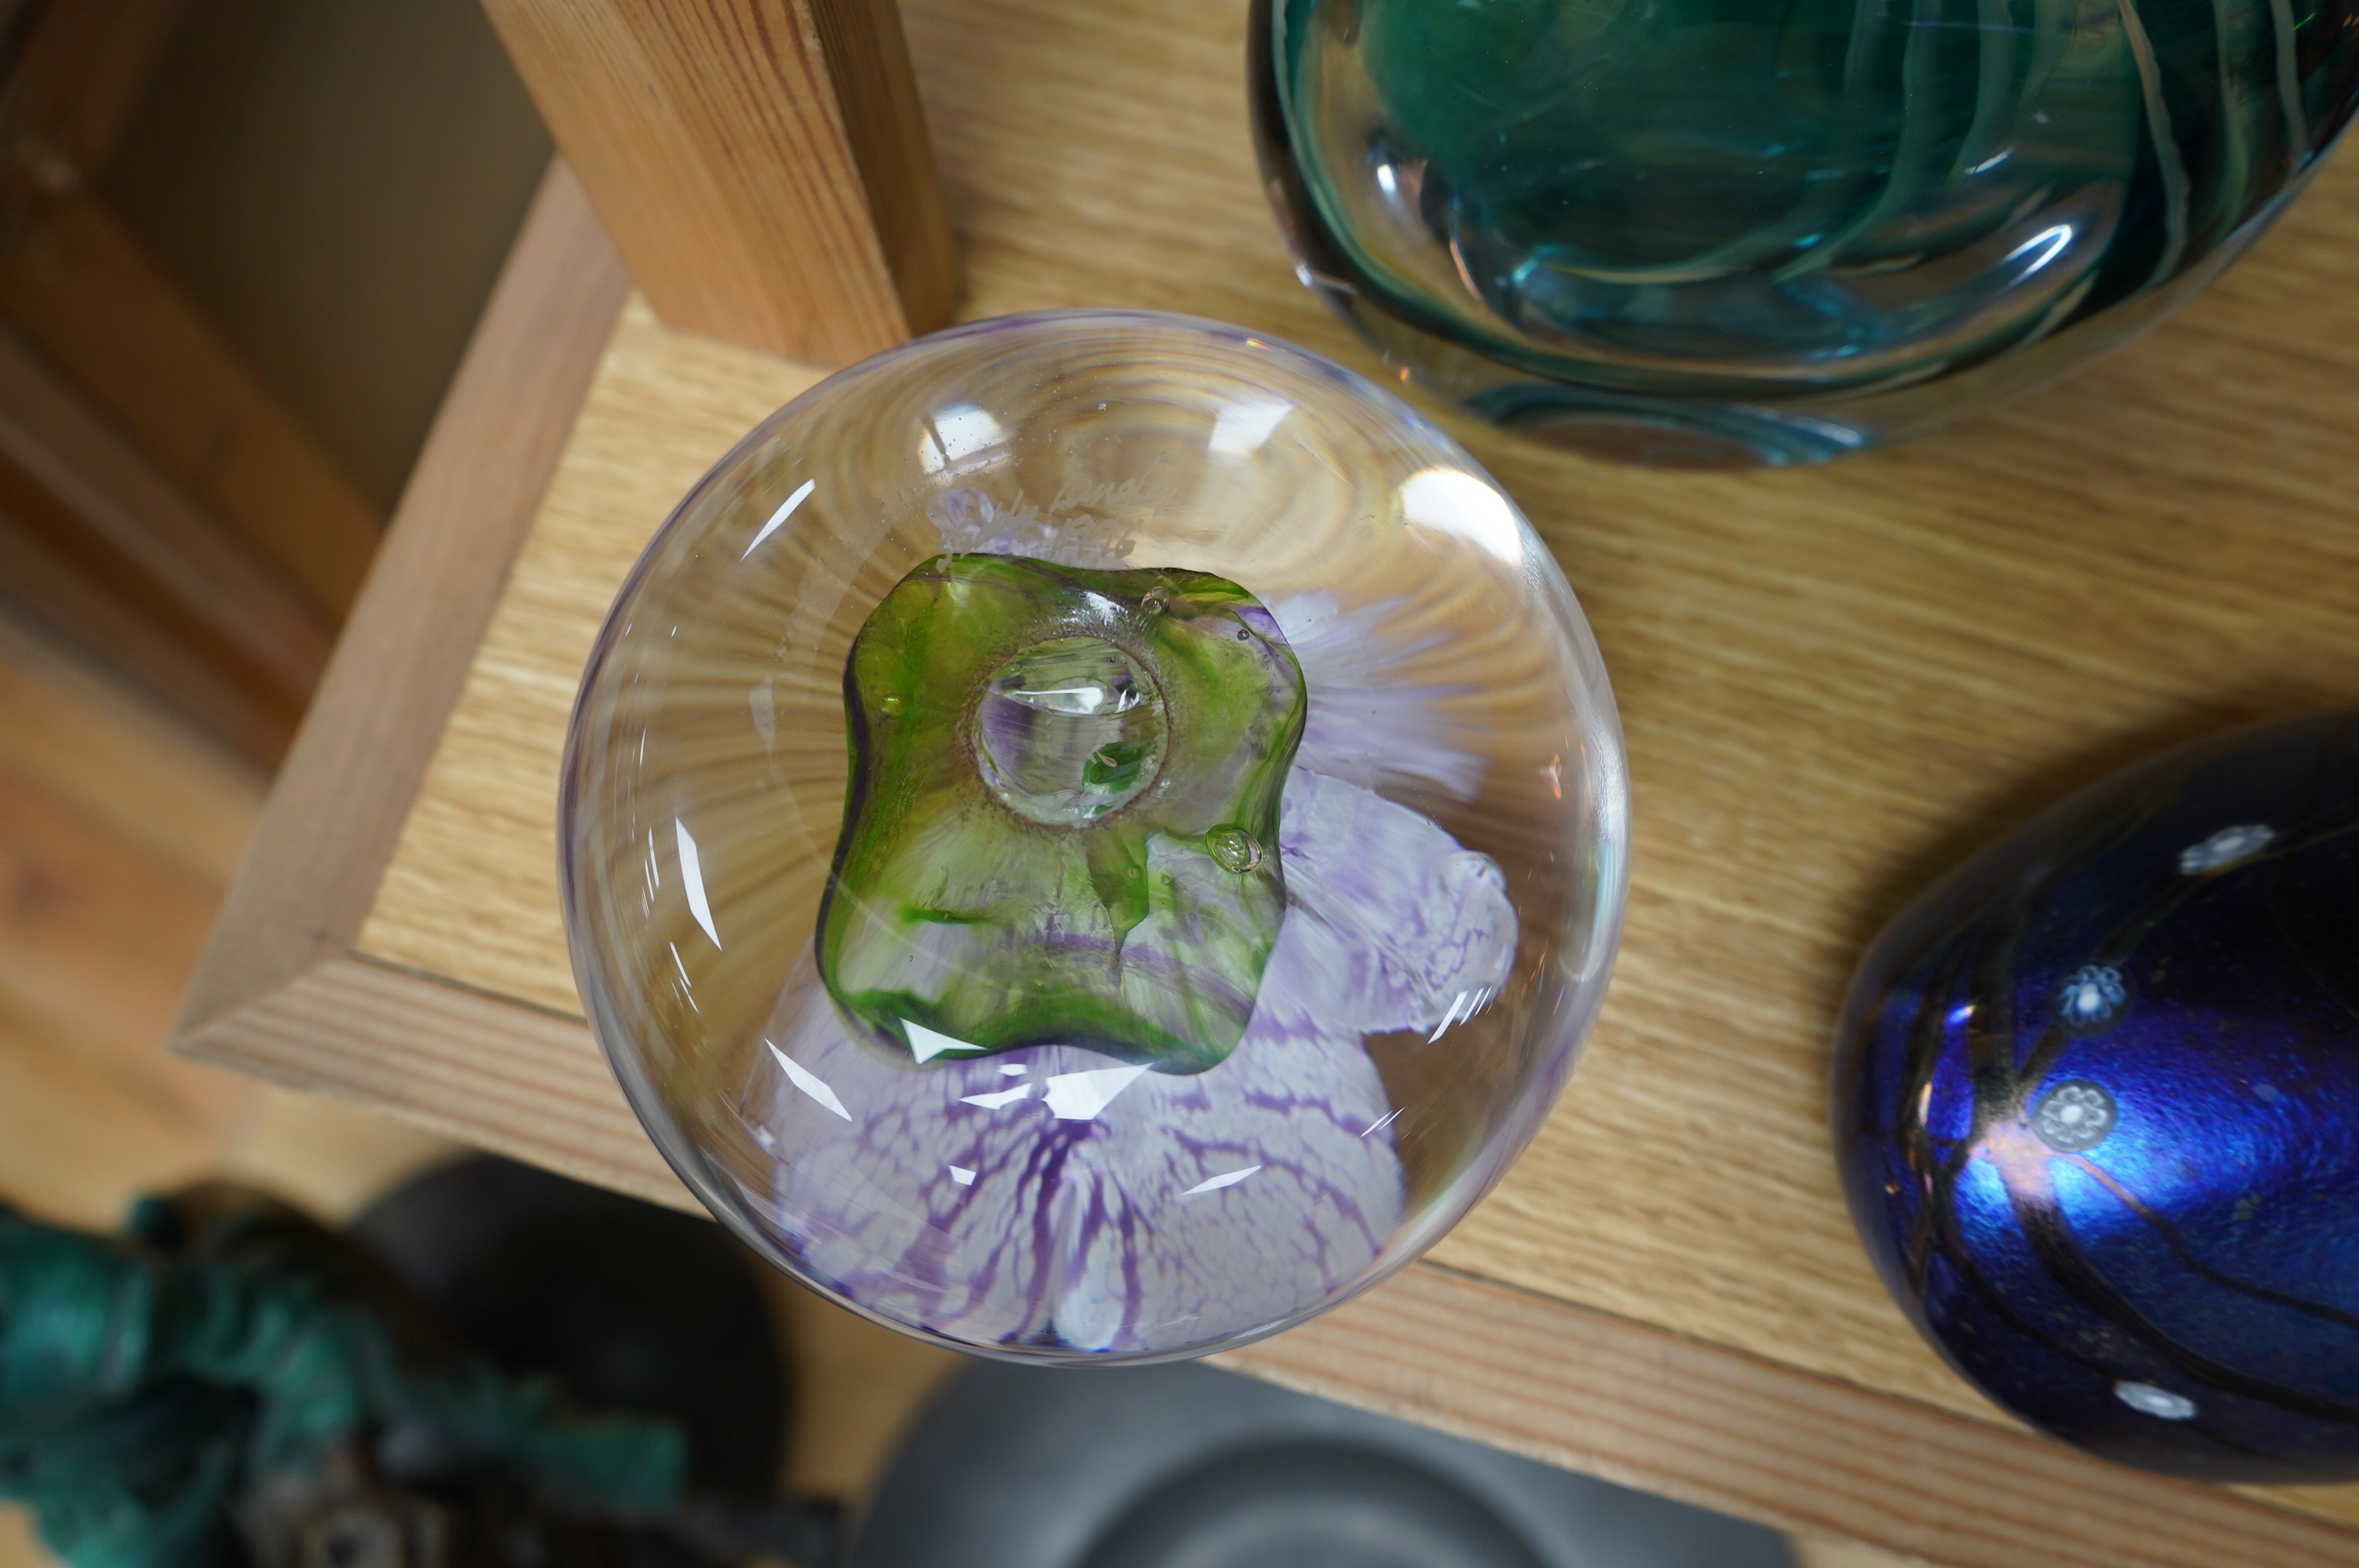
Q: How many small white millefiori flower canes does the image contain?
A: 4